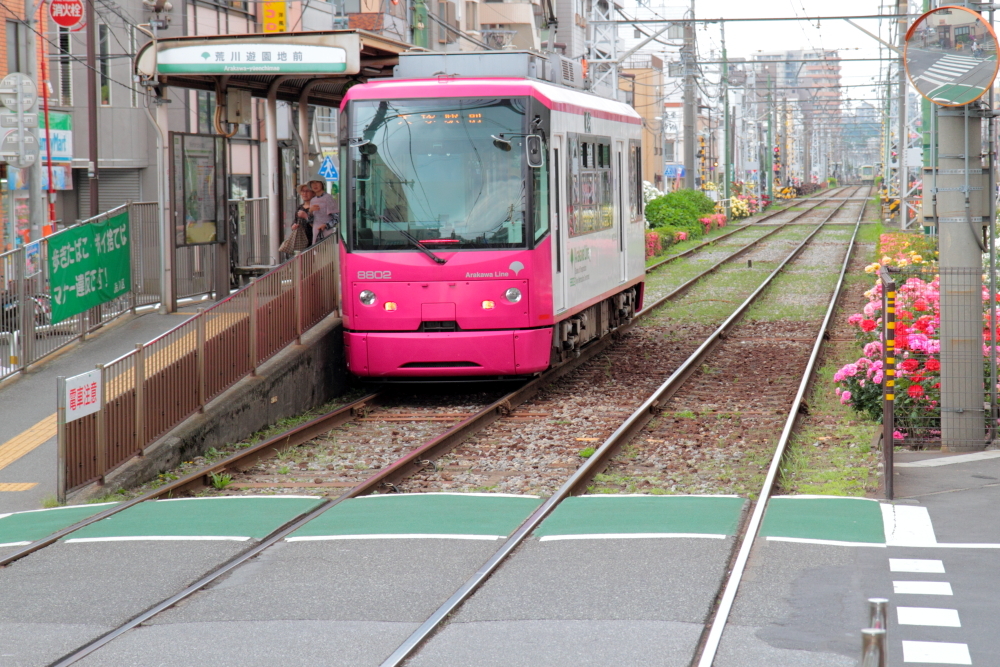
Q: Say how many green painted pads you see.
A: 5